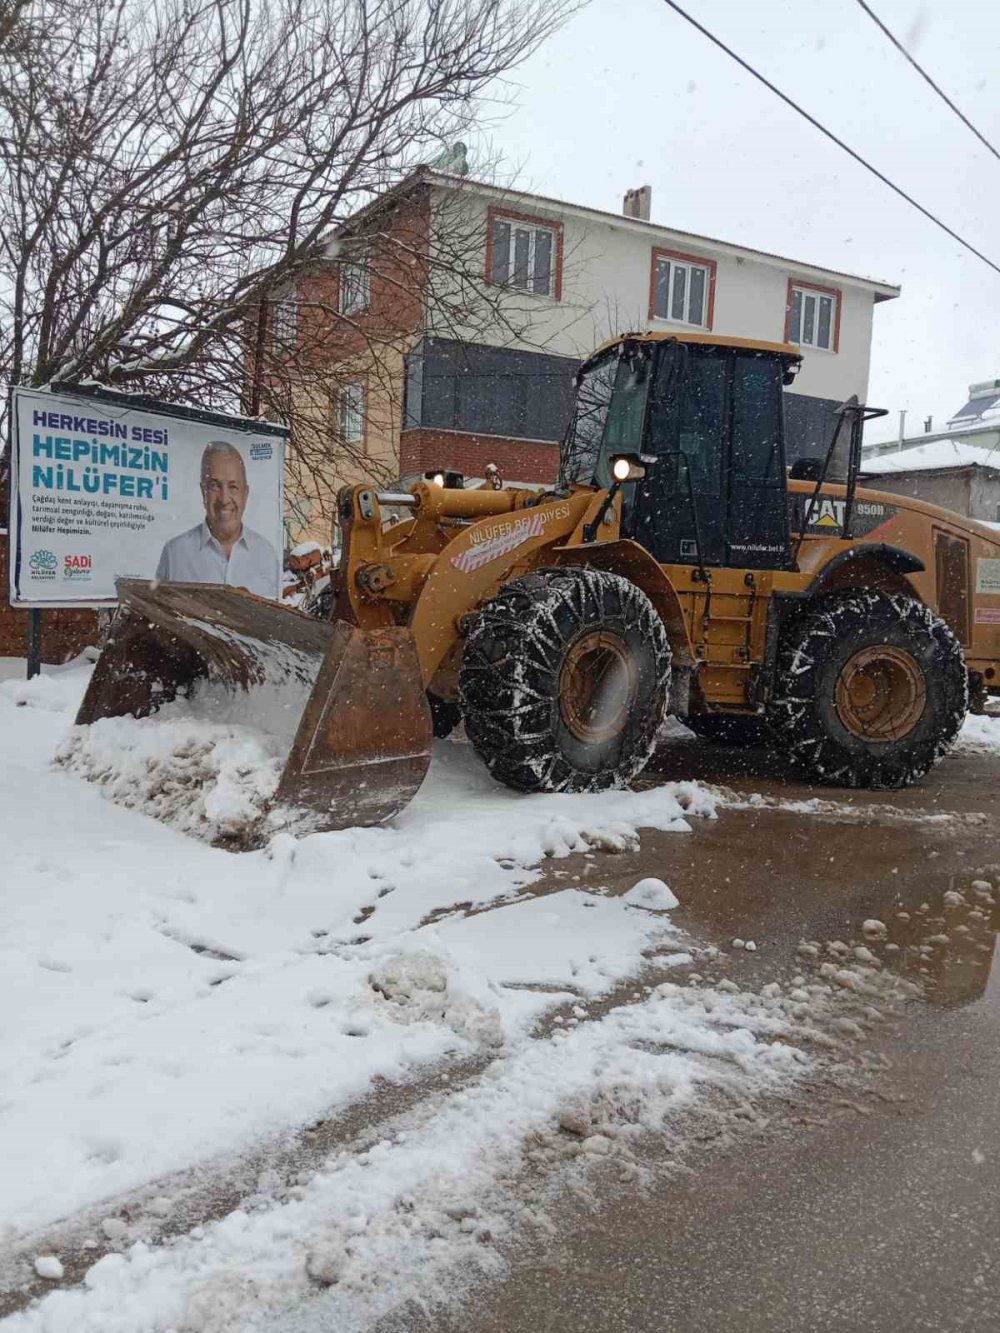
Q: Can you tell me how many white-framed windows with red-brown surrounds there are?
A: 3